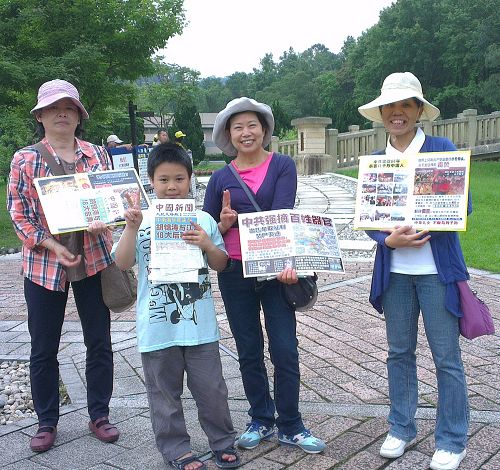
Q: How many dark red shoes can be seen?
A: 2